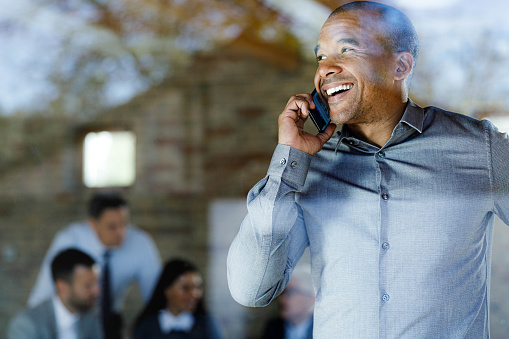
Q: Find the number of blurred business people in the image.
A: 4